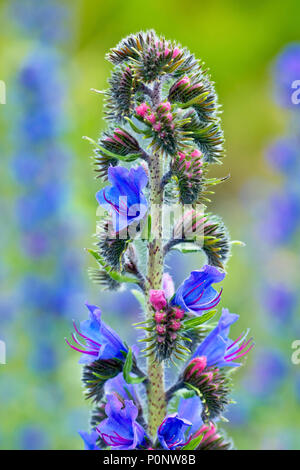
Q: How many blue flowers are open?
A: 6